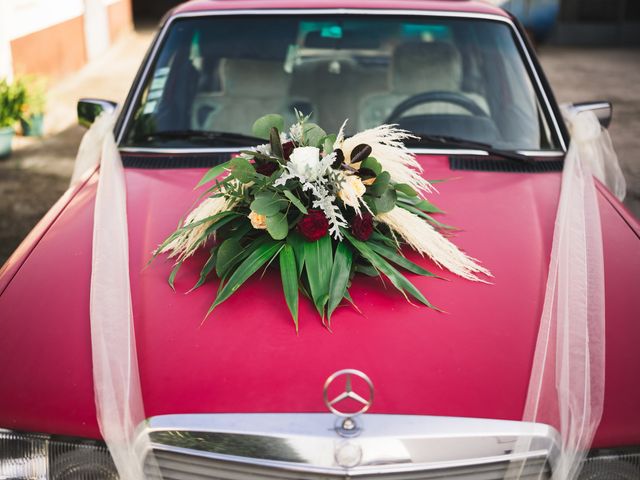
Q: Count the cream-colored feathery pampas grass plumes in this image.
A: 3